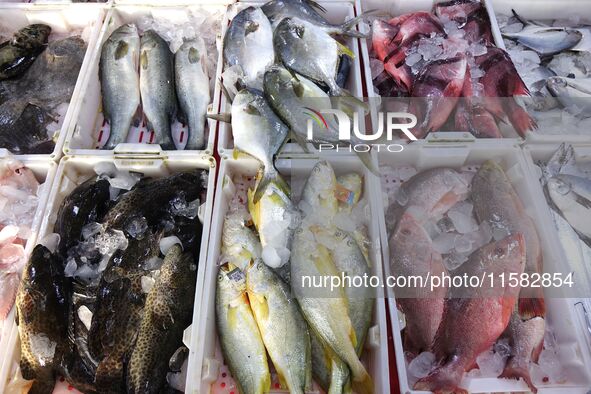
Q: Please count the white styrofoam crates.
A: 10